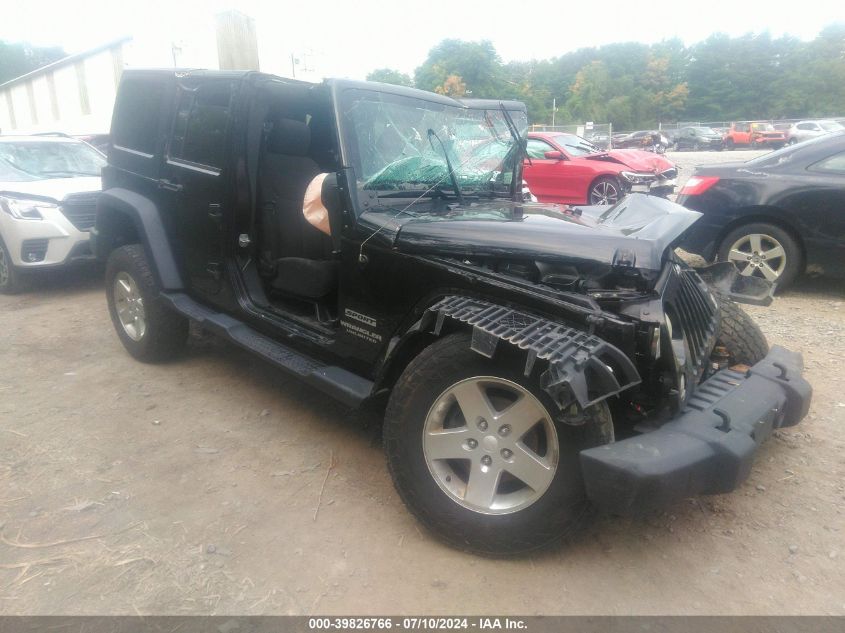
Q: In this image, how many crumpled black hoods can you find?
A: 1